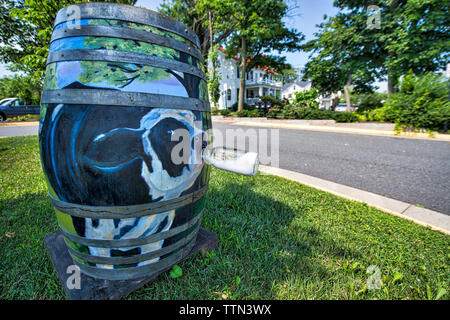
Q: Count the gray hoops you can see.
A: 8